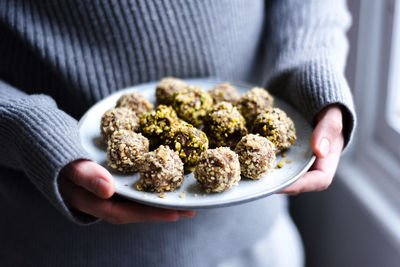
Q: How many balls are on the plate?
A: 14